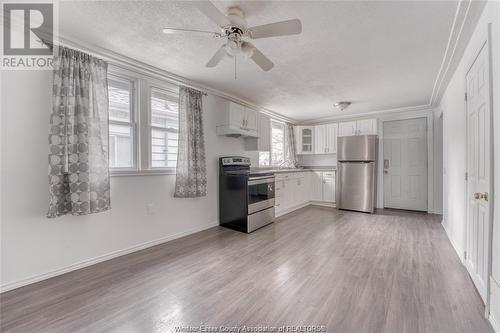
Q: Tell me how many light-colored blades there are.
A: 5